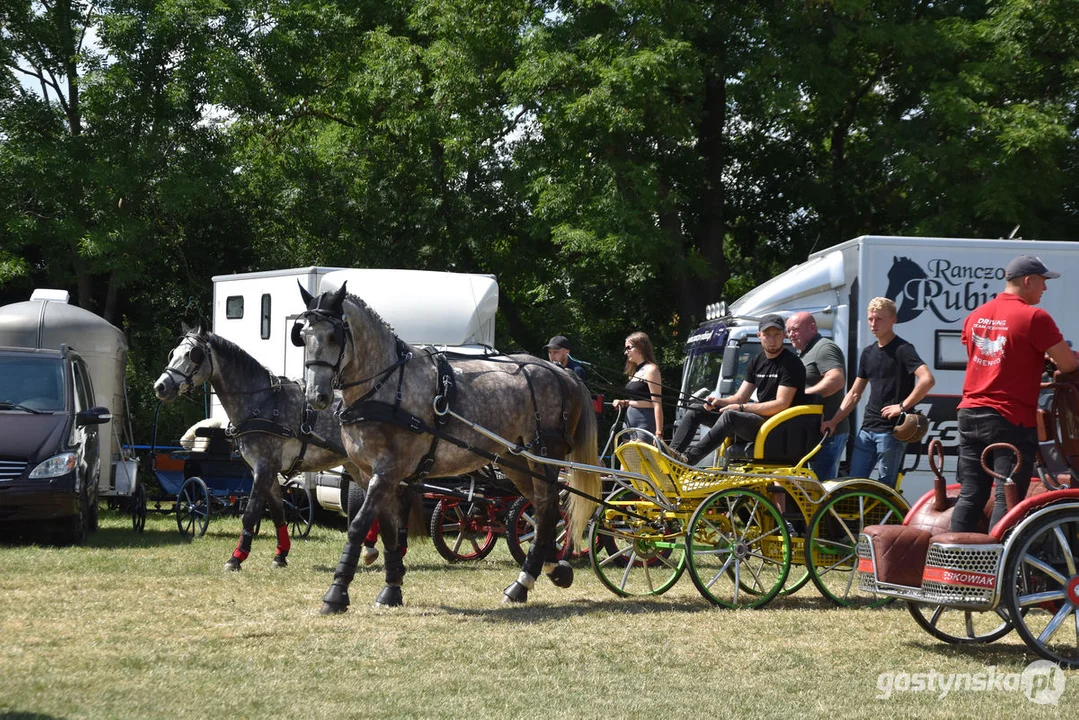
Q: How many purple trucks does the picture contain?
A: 0